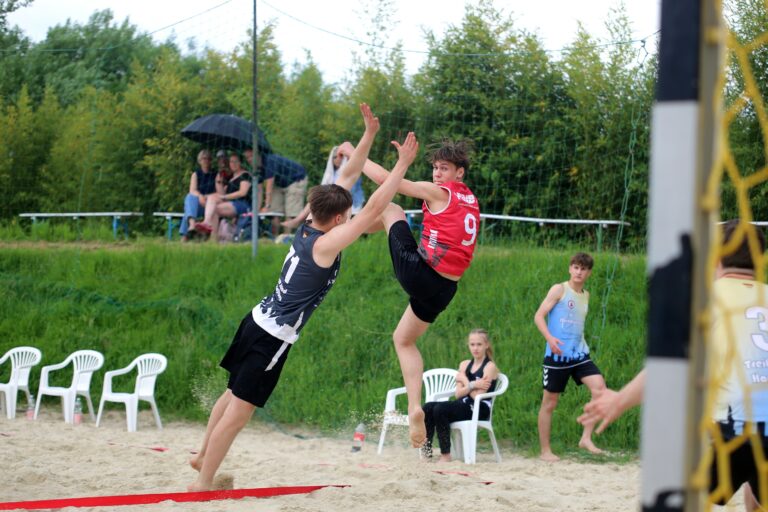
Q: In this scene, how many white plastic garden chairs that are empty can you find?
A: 4